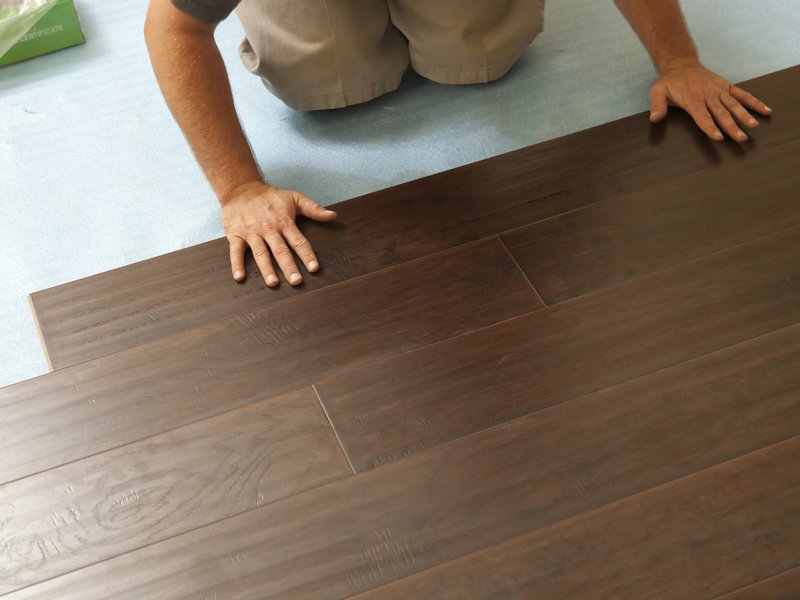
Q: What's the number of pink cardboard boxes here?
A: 0